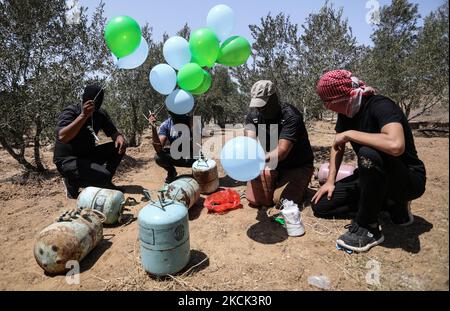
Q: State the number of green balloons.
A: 5